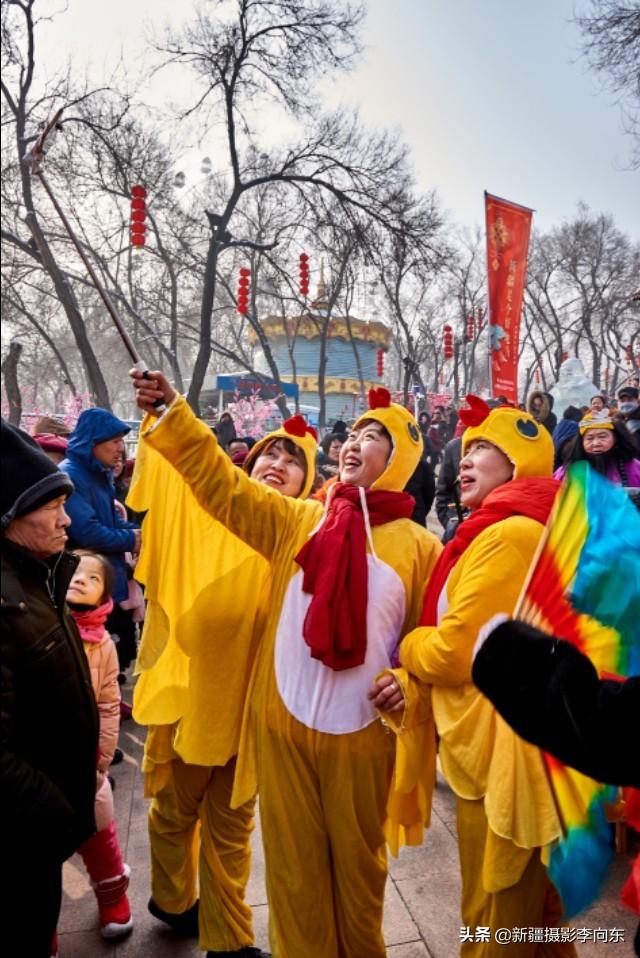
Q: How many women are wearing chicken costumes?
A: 3